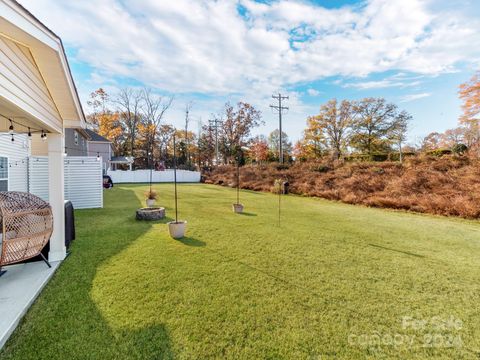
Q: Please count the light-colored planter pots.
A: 3